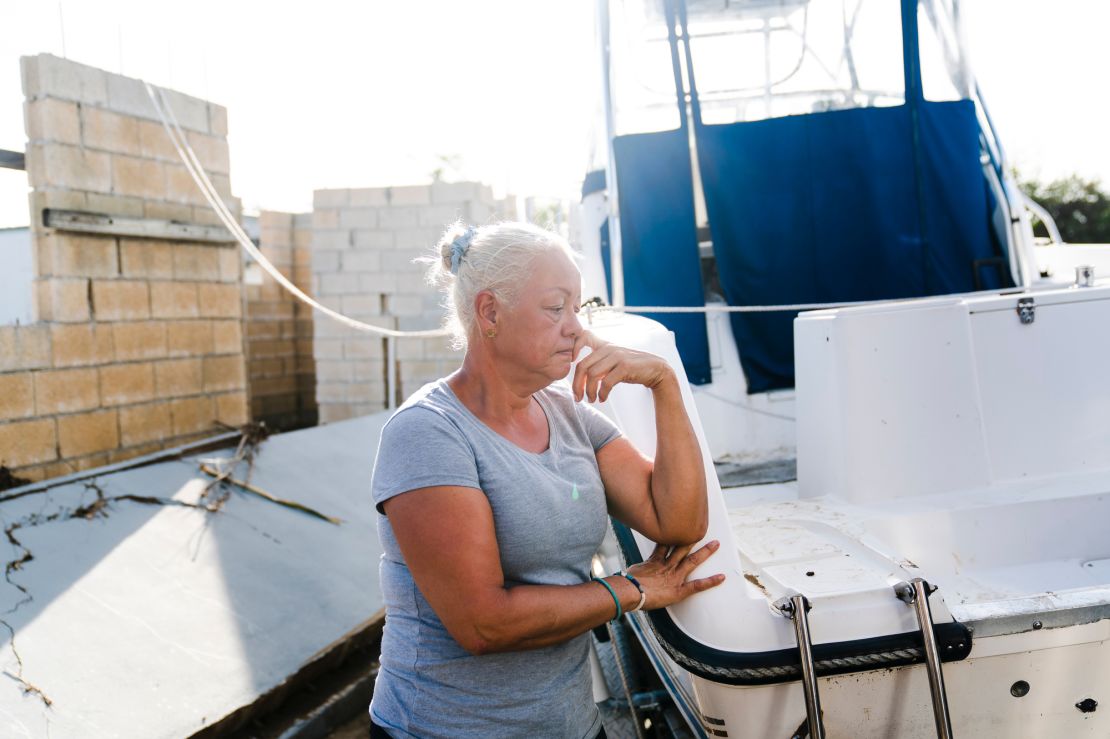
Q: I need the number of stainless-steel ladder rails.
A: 2